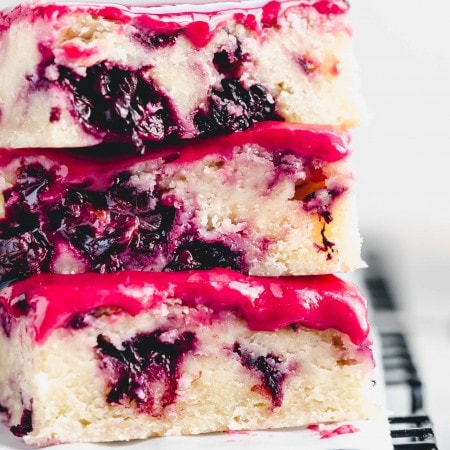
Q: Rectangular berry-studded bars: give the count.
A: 3